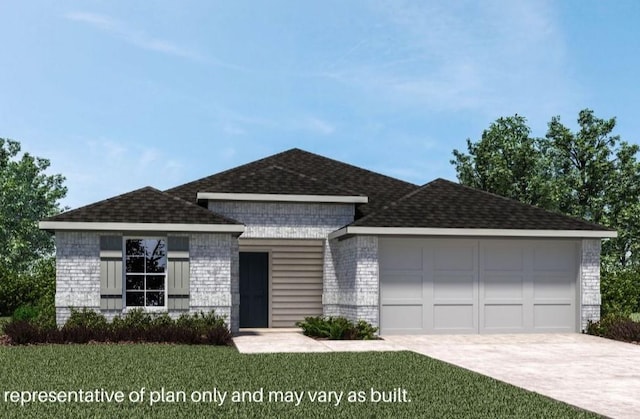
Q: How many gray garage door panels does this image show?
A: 12